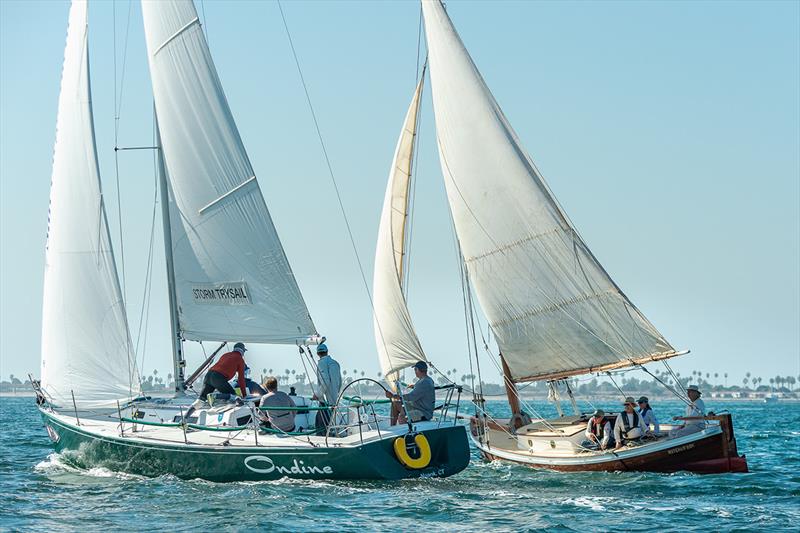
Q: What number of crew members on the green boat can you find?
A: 5